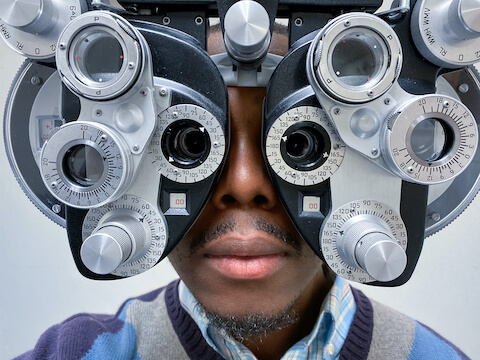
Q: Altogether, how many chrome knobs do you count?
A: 5